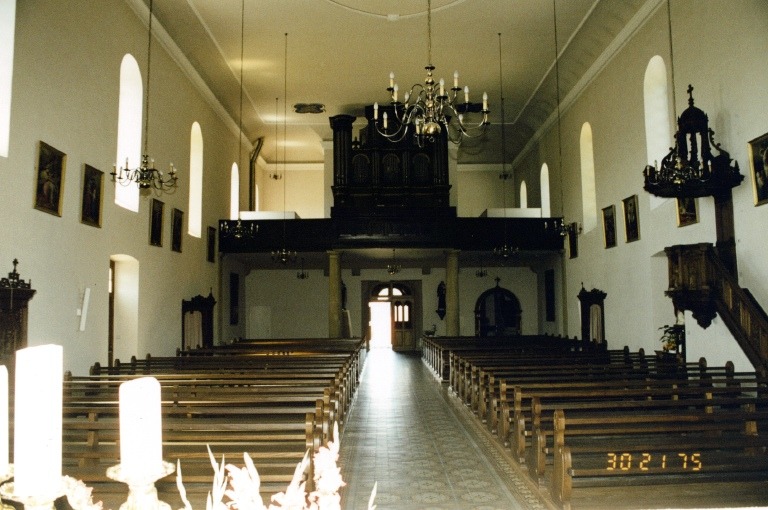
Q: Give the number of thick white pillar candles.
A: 3